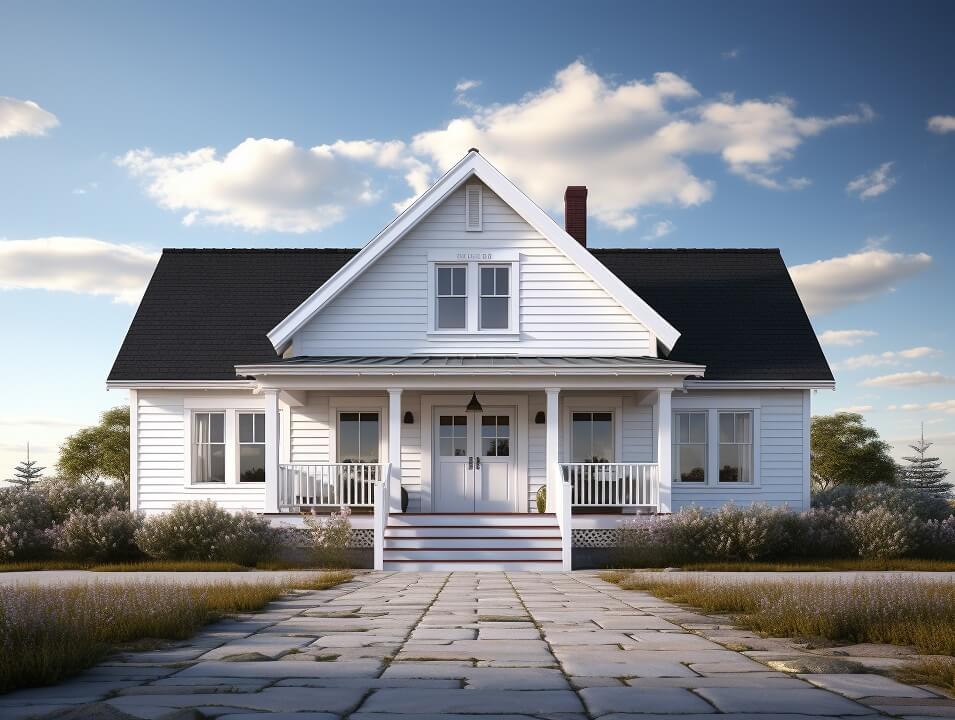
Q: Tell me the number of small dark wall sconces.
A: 2